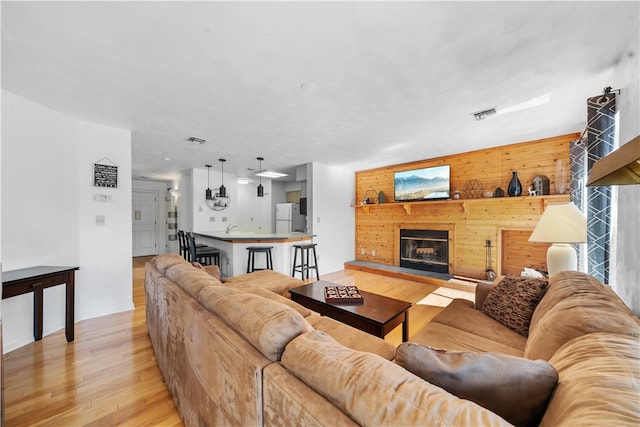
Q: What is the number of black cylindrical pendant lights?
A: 3